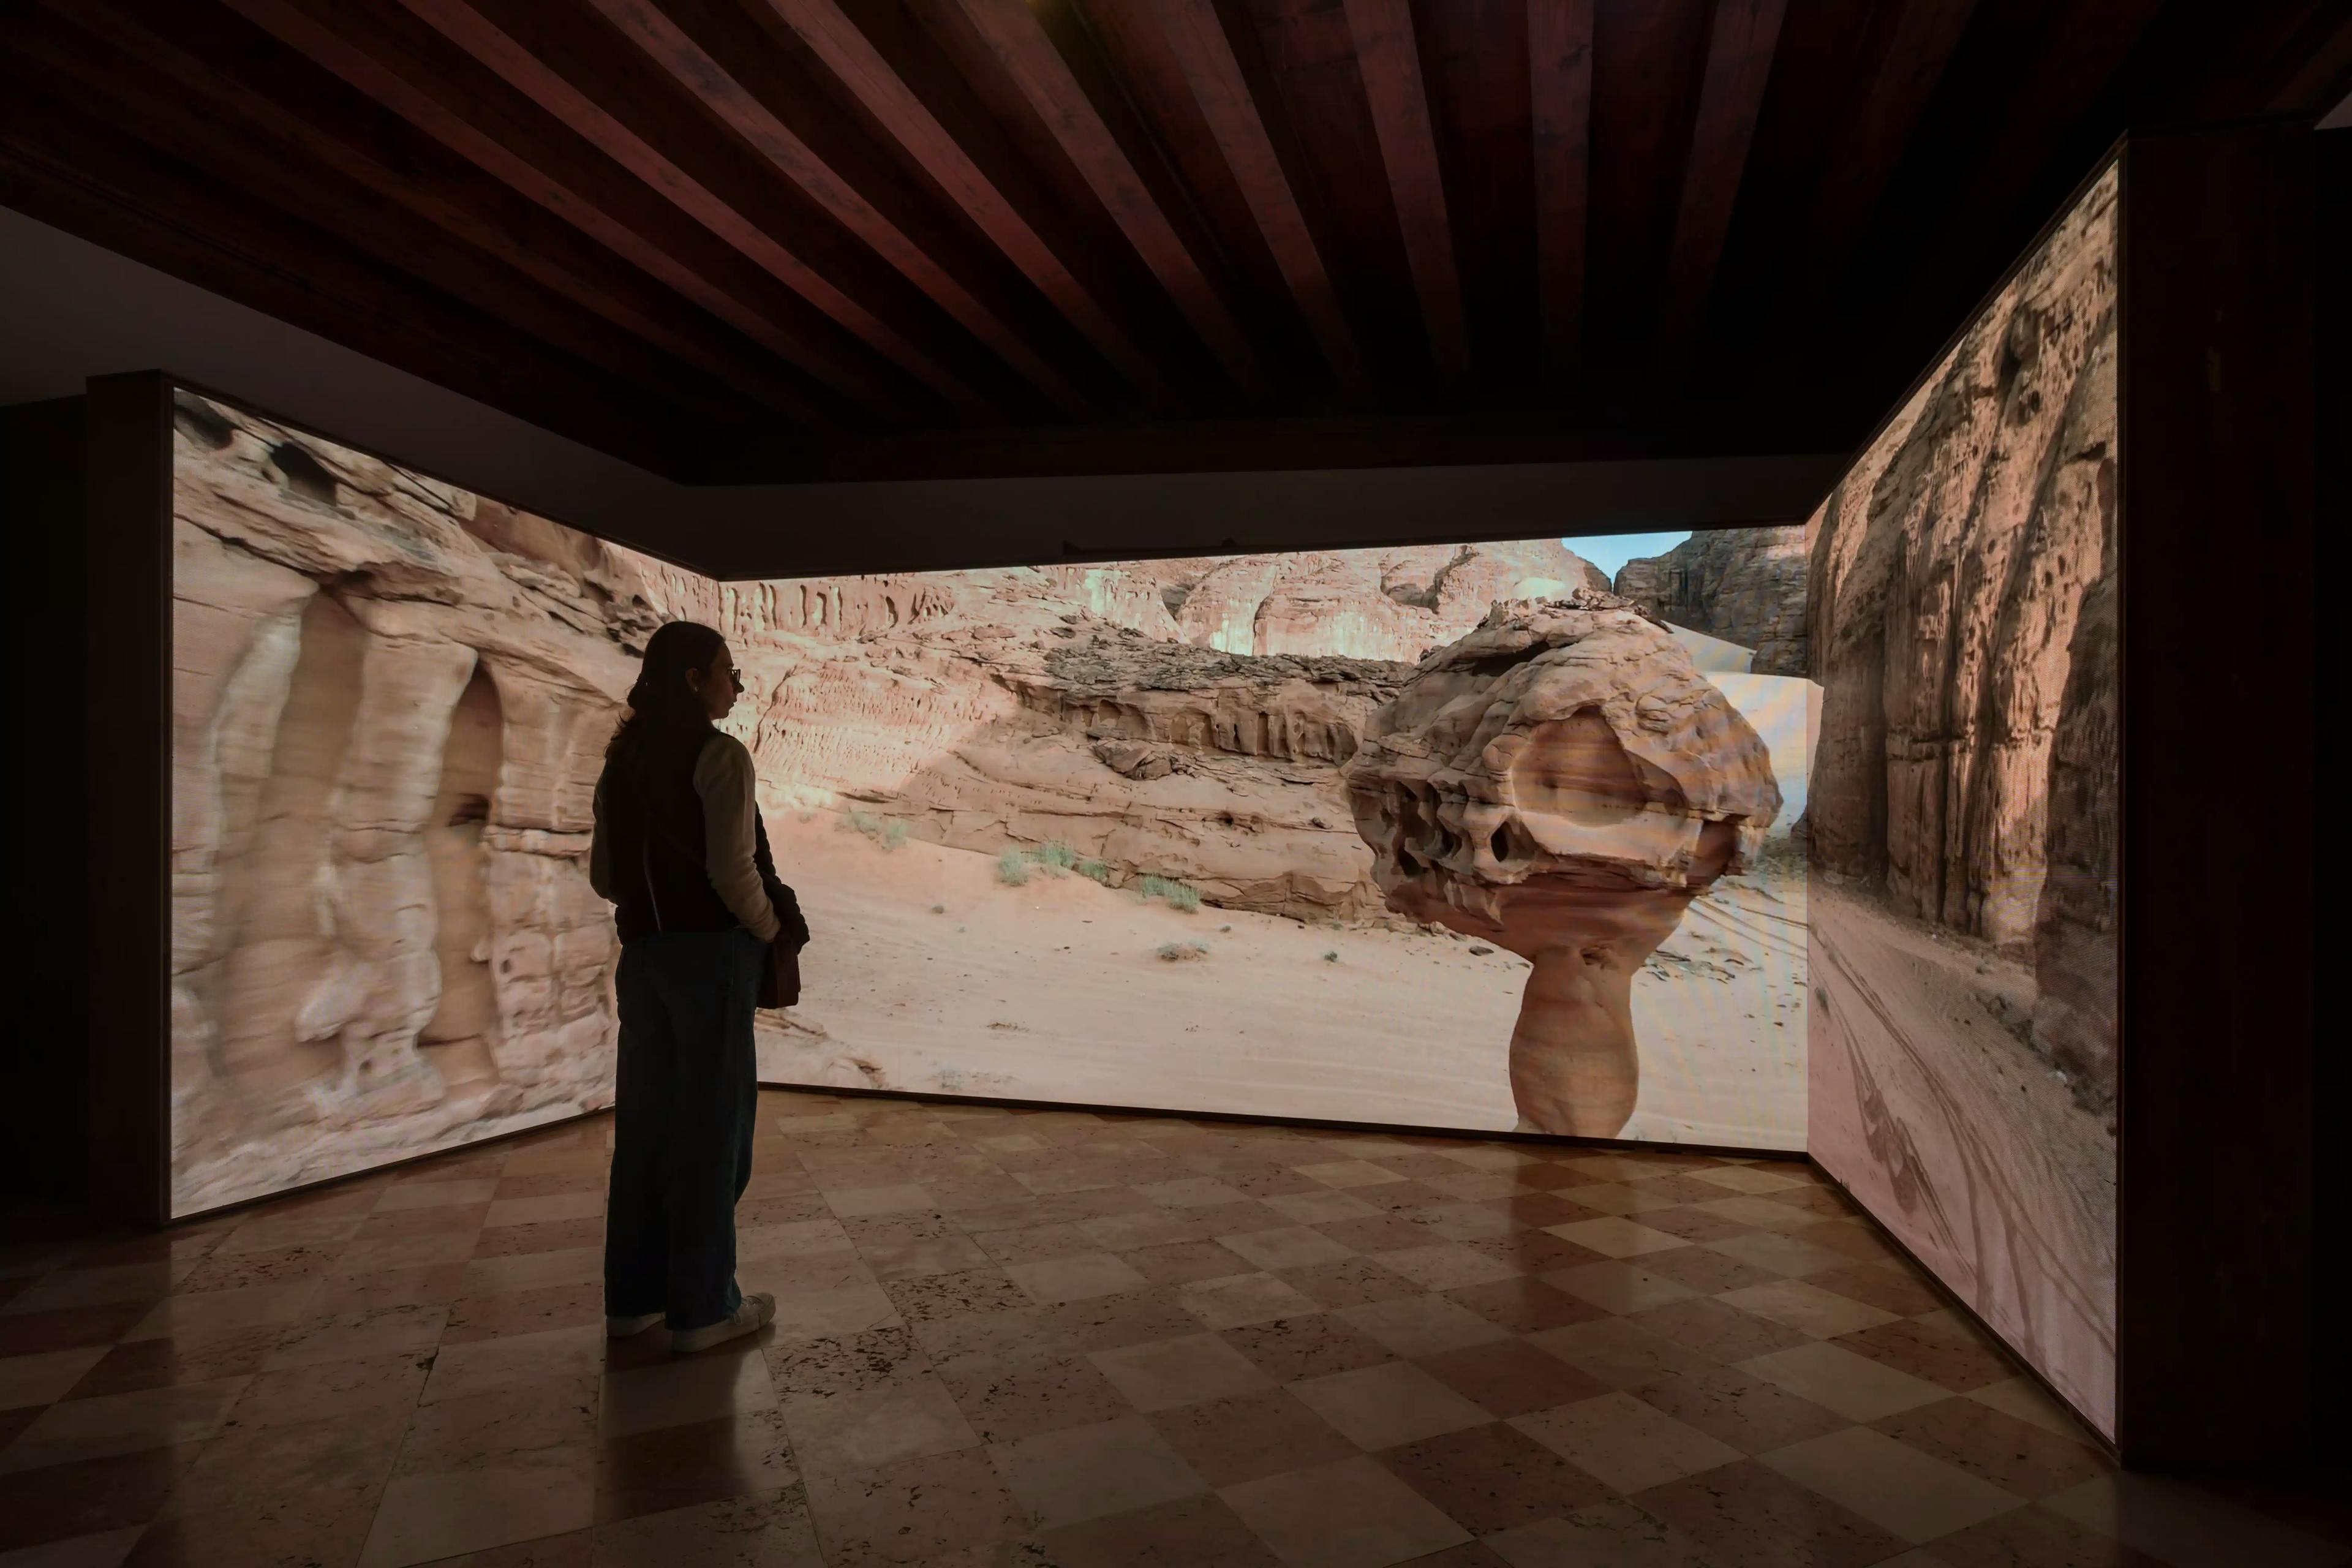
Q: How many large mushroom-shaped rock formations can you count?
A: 1